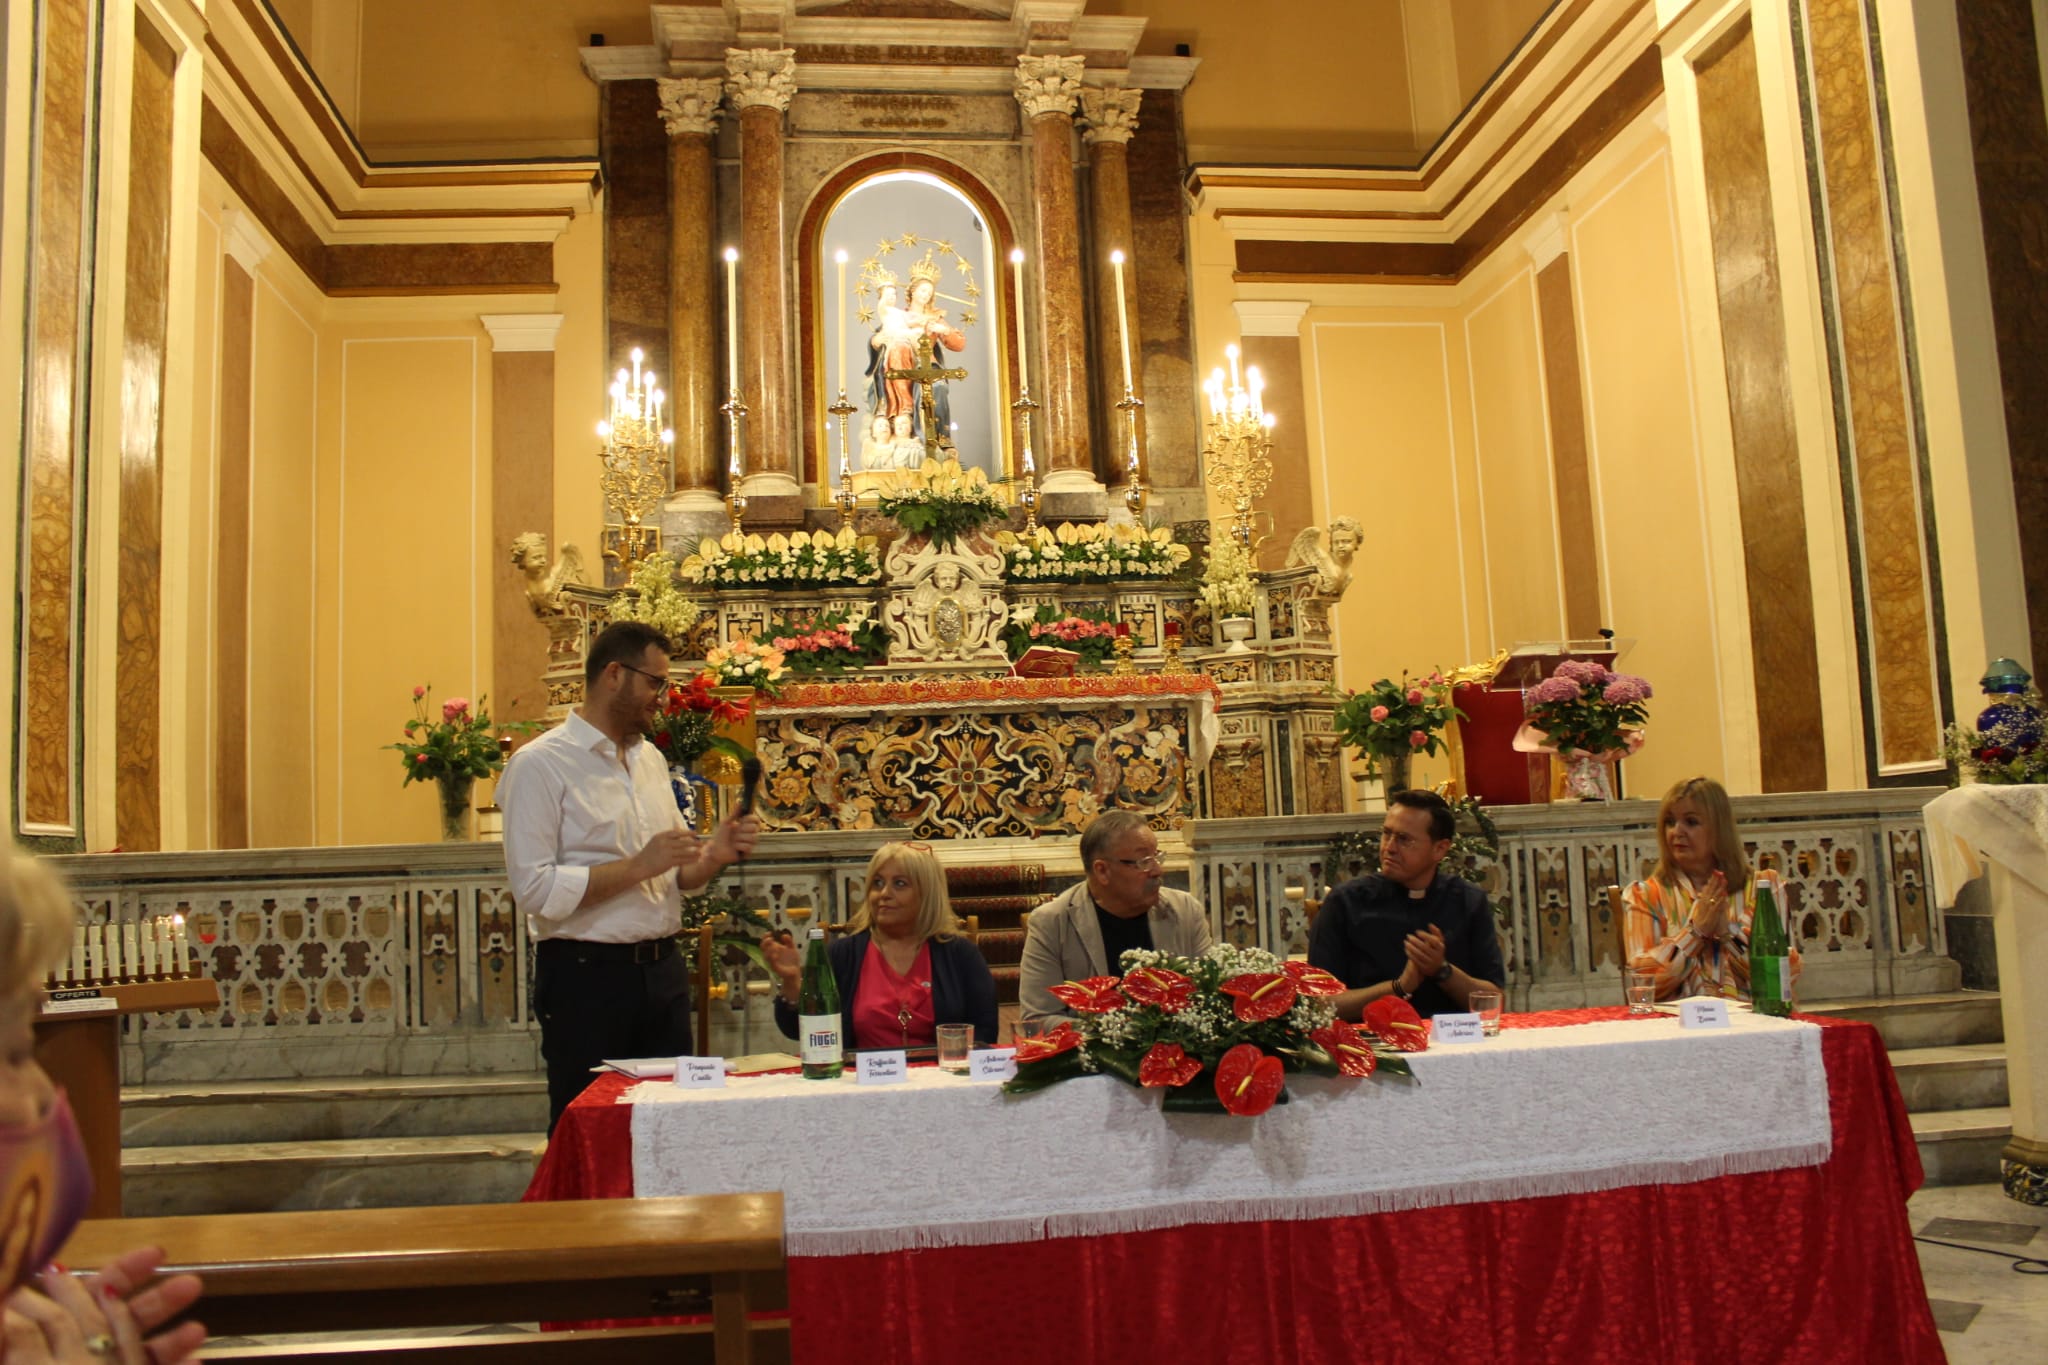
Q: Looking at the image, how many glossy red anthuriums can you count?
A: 9